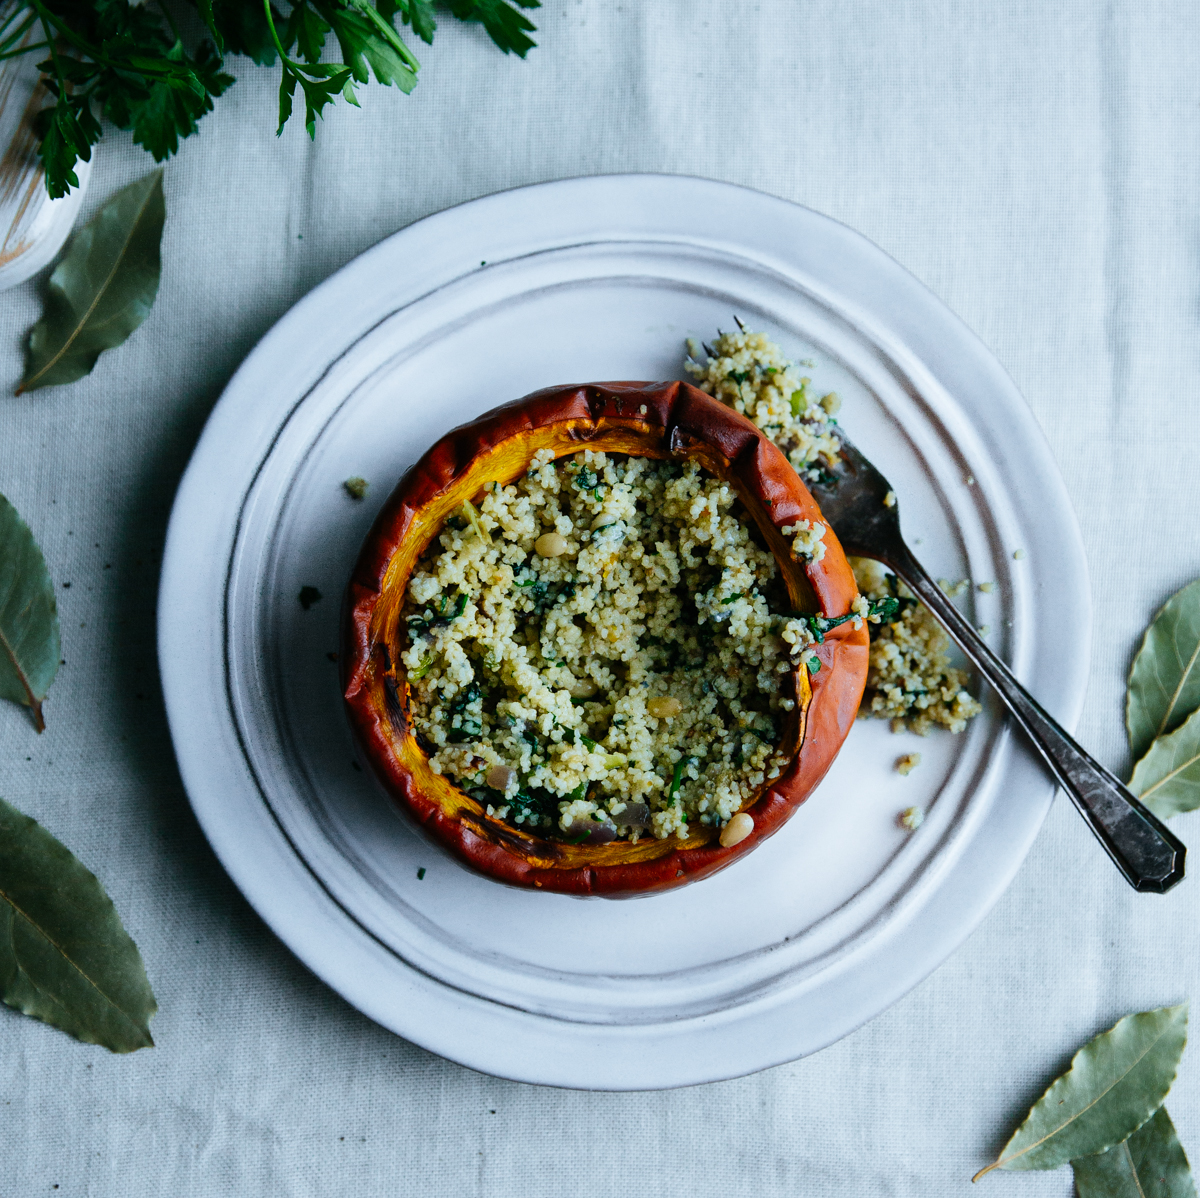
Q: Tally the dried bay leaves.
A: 7